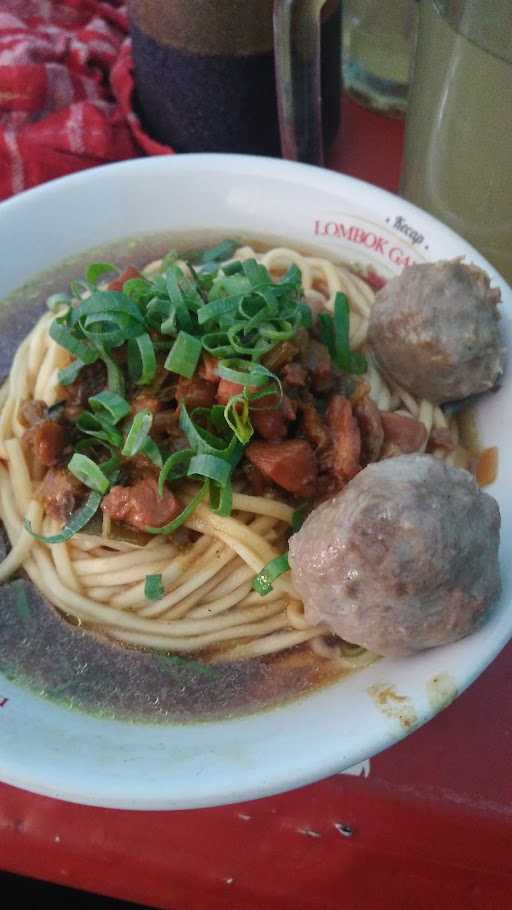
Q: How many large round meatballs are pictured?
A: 2